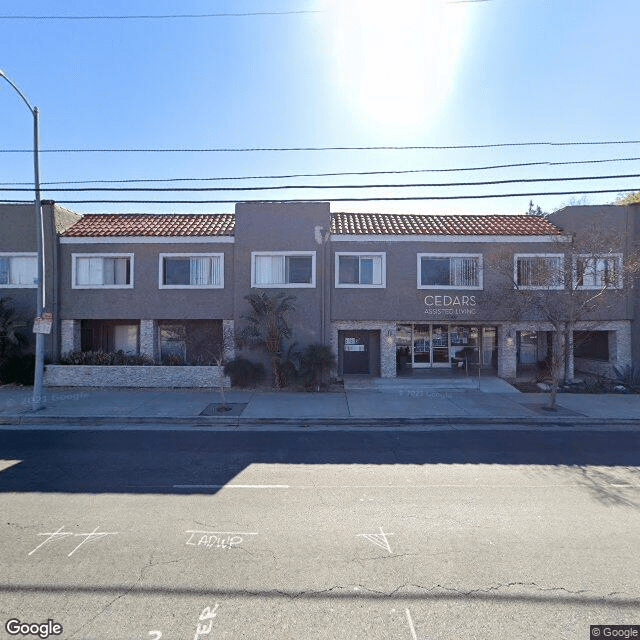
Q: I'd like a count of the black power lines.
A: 5